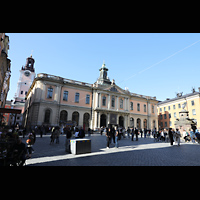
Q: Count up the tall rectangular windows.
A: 11